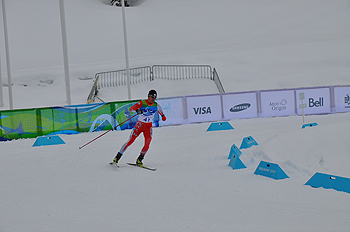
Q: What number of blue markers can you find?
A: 8